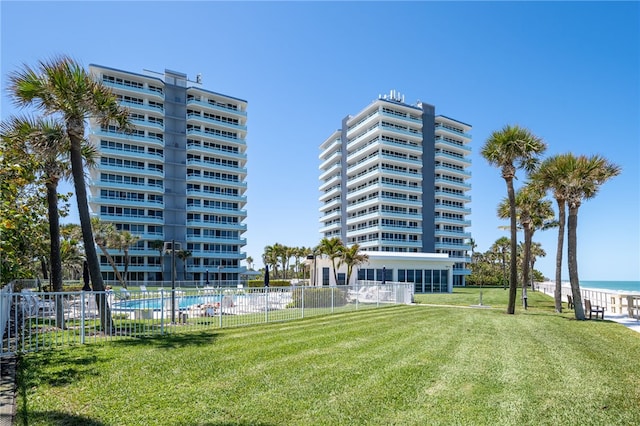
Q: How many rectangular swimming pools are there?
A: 1